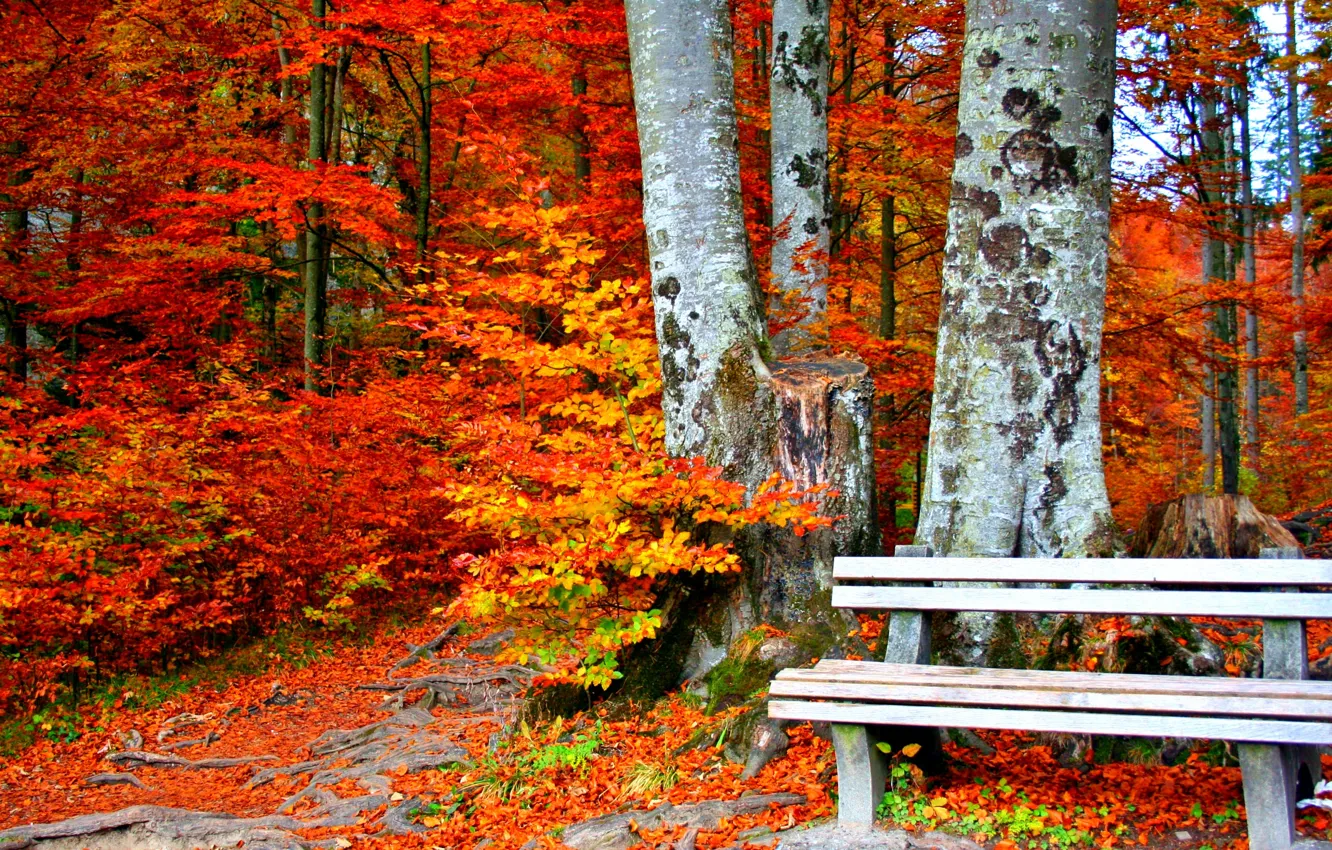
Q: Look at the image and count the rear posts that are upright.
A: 2